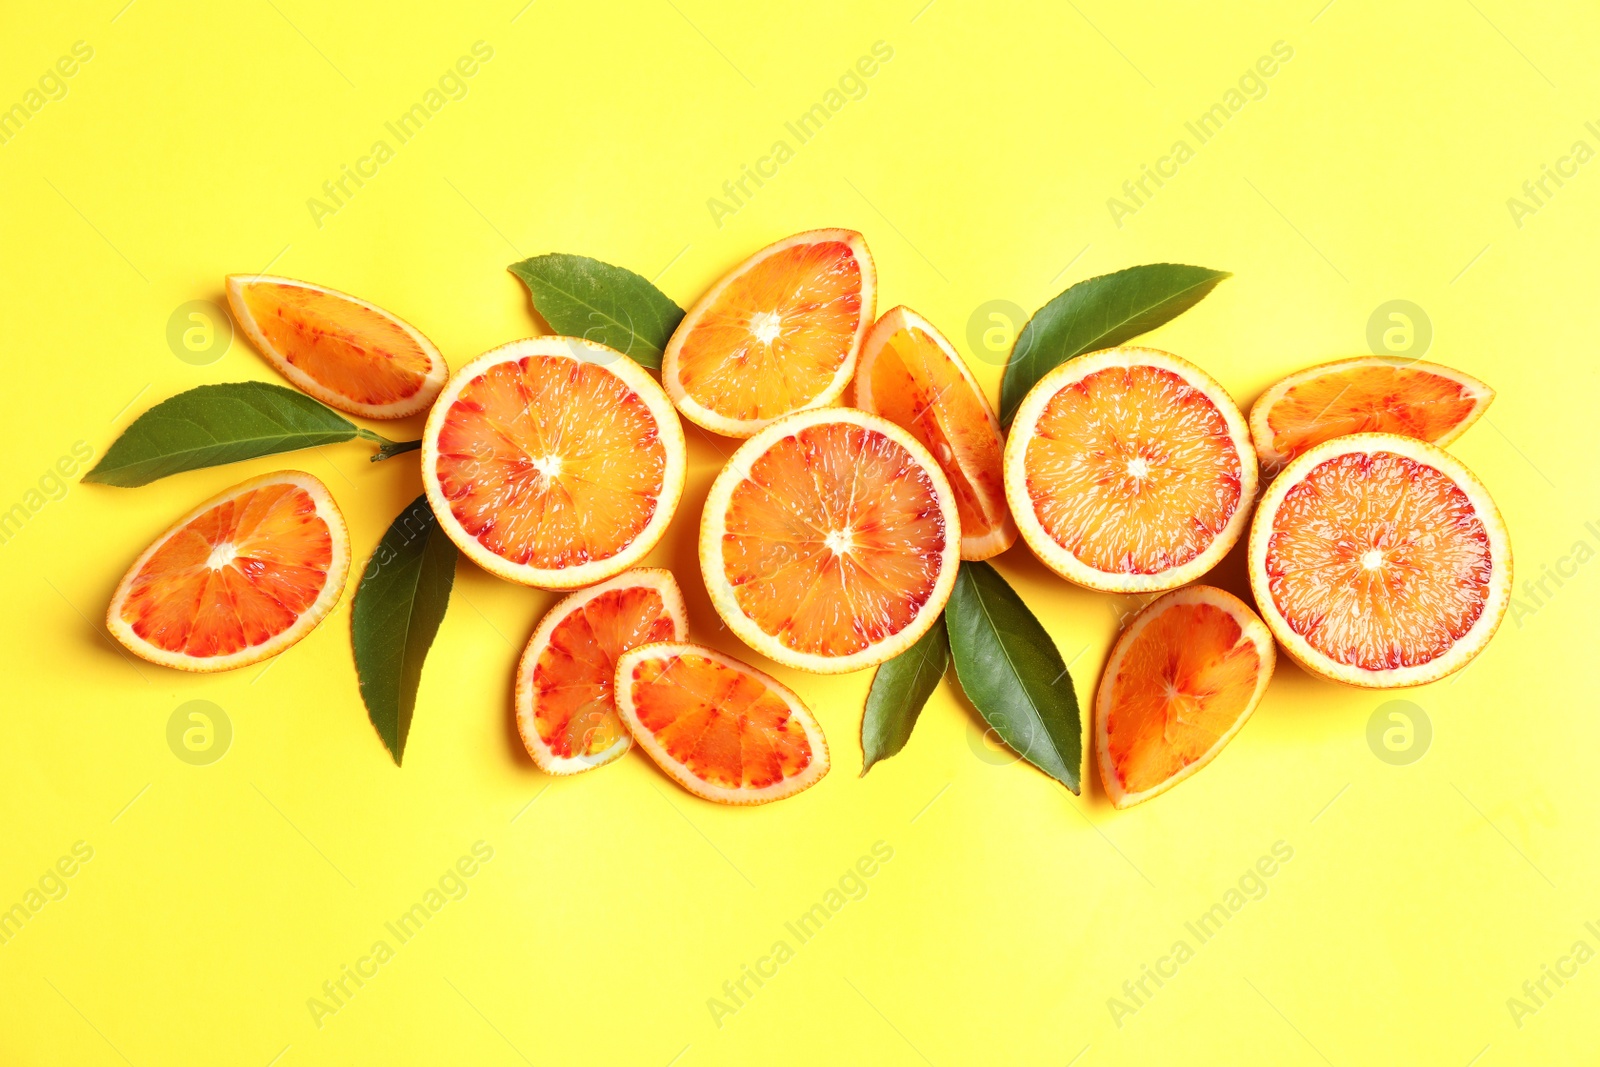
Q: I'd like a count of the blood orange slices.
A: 12